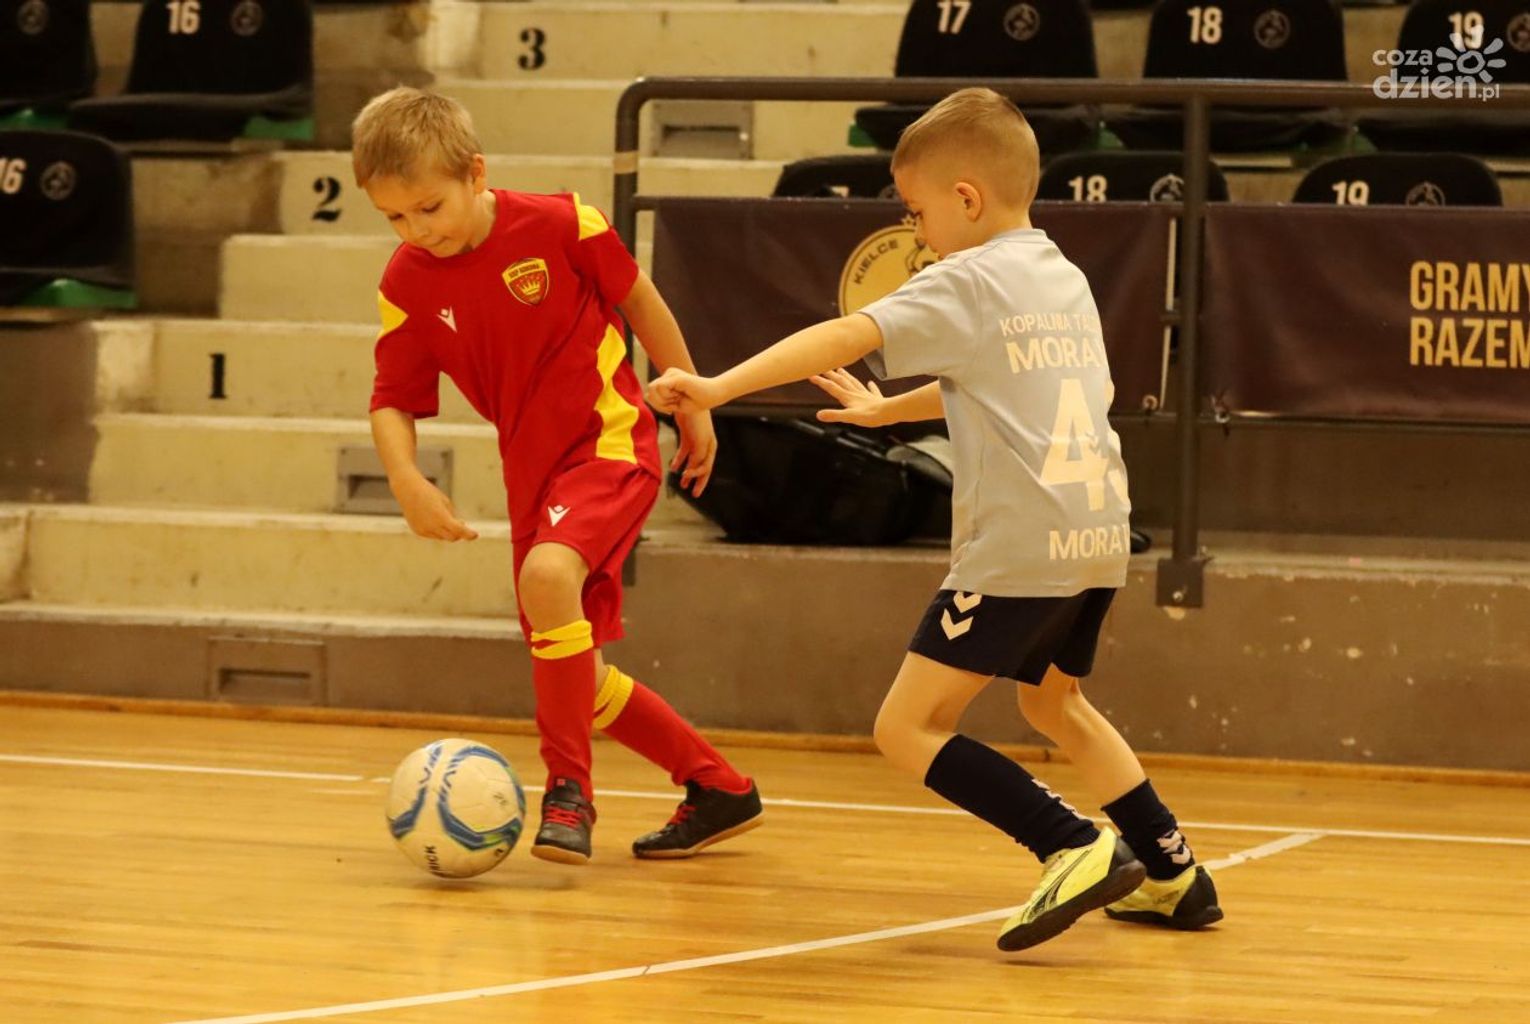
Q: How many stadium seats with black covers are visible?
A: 9